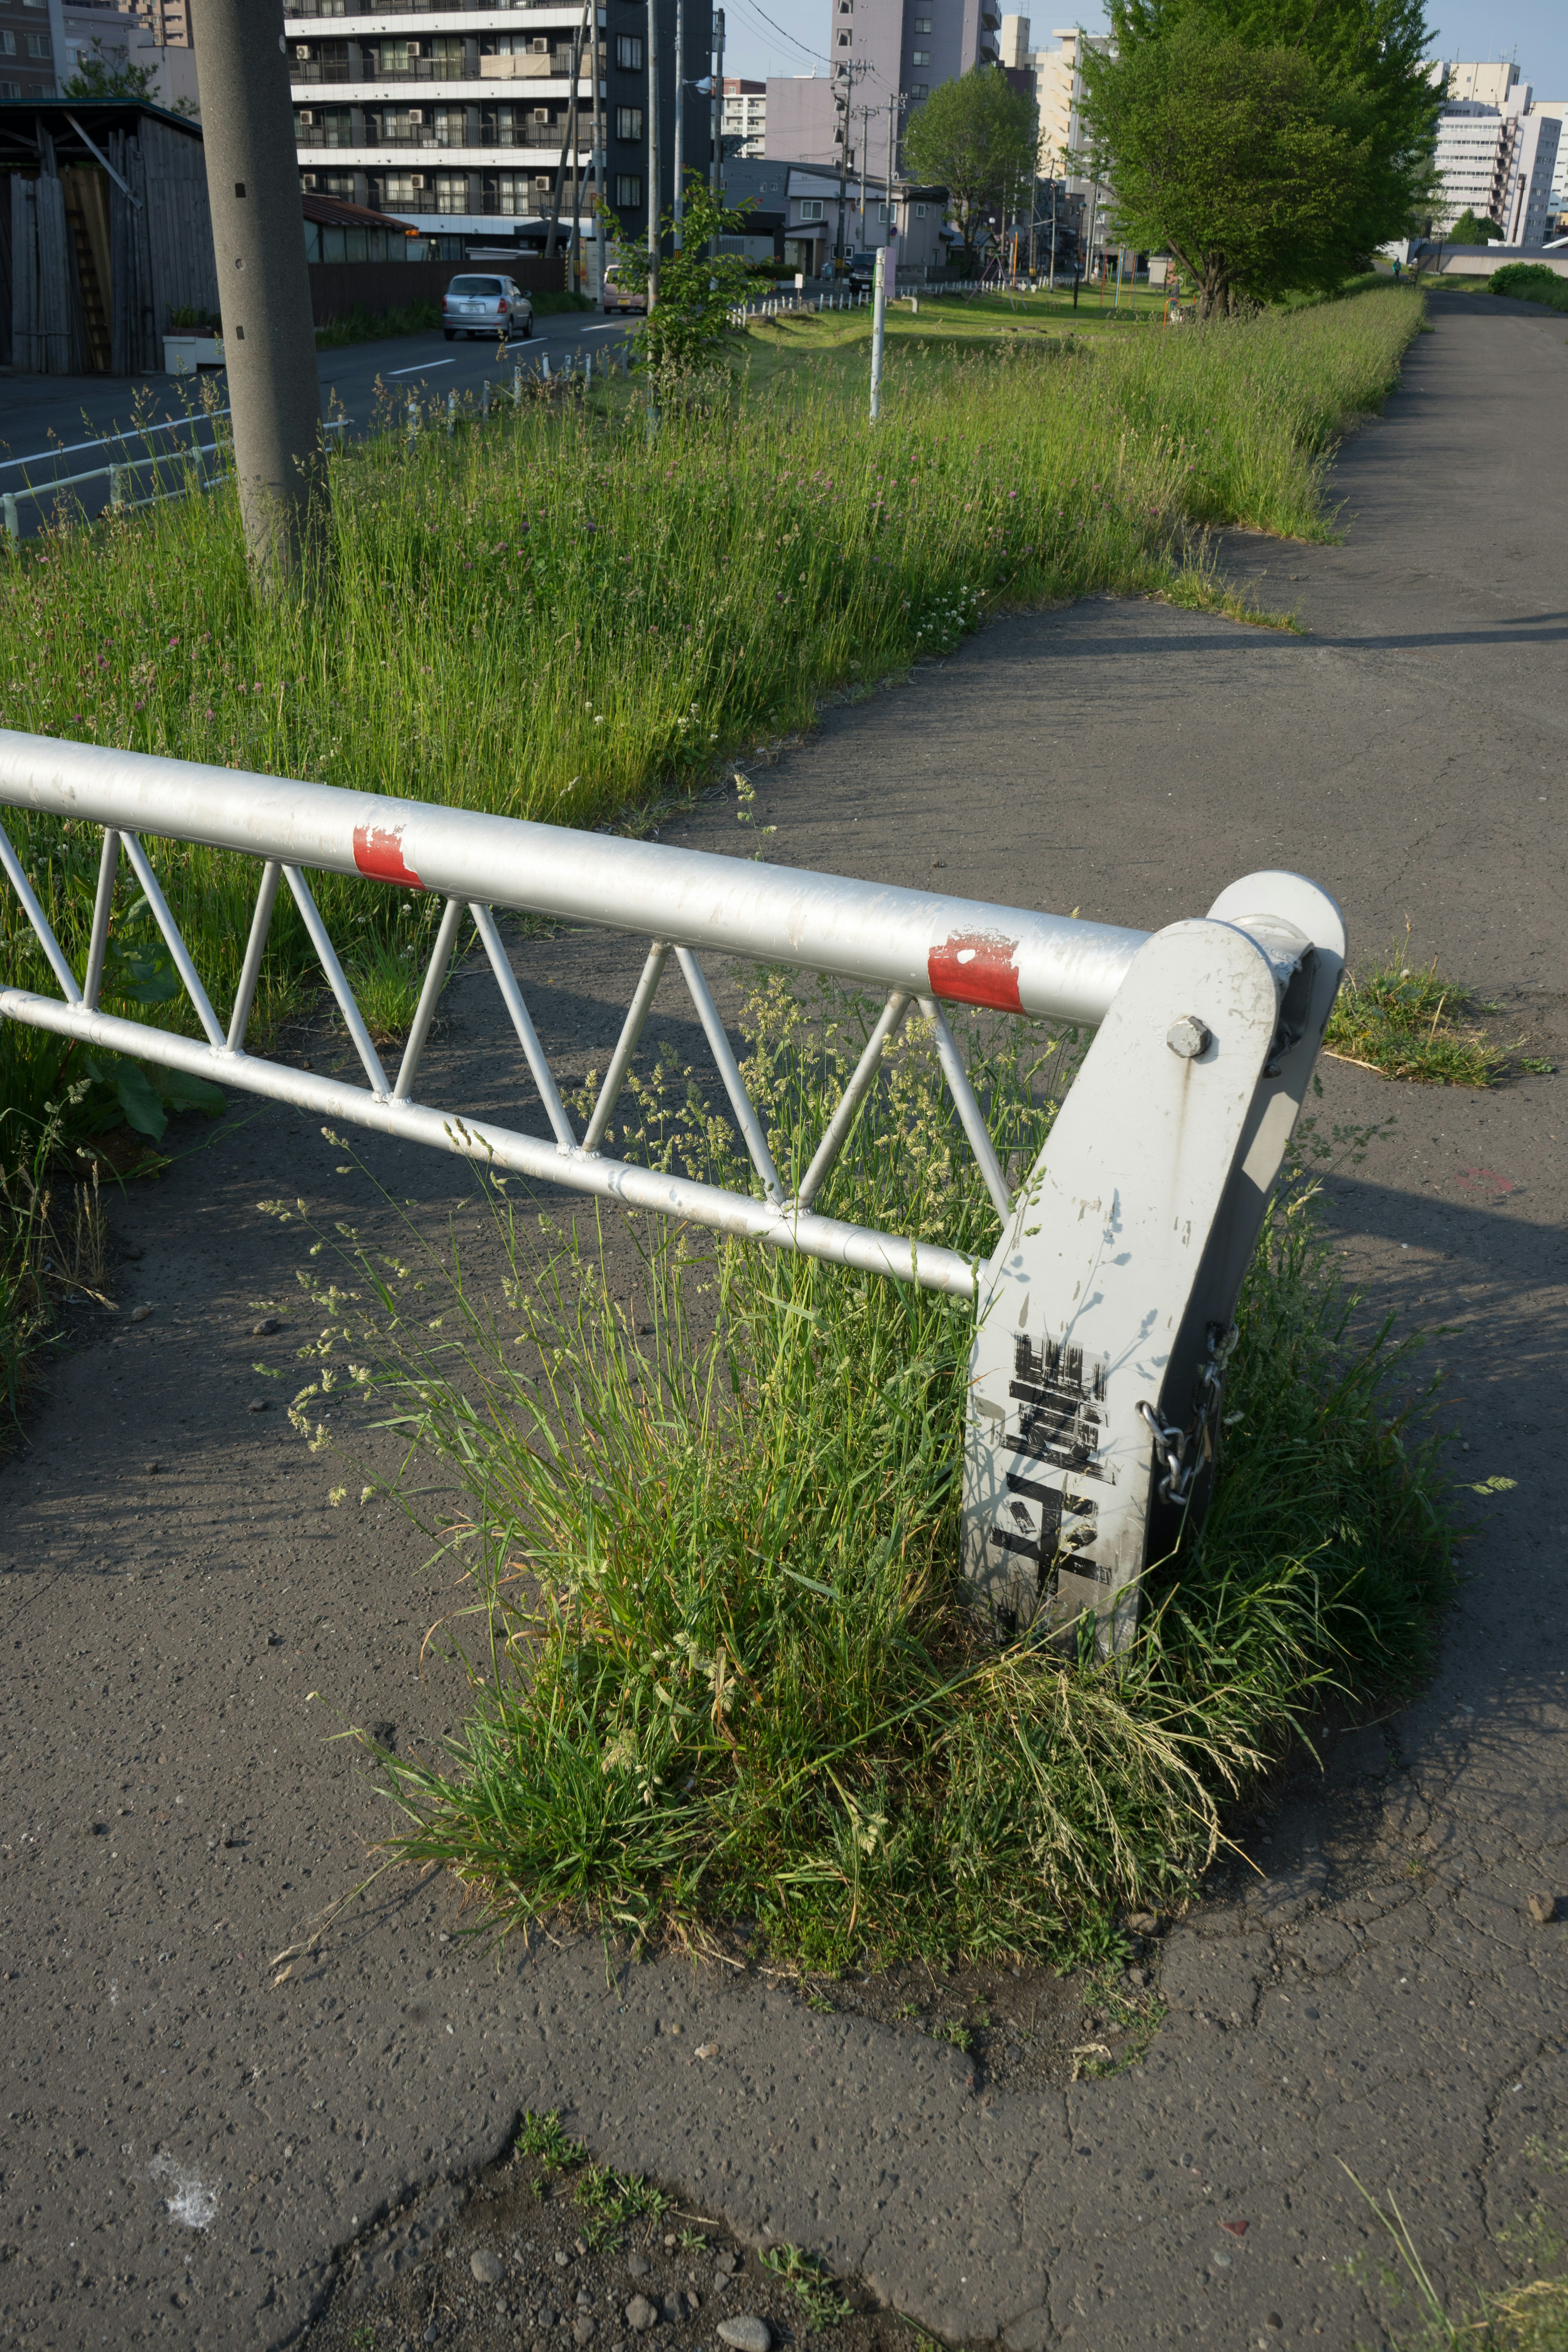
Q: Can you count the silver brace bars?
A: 11